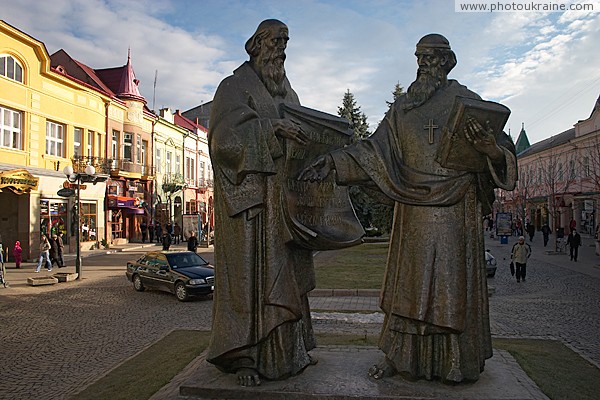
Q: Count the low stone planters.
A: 2